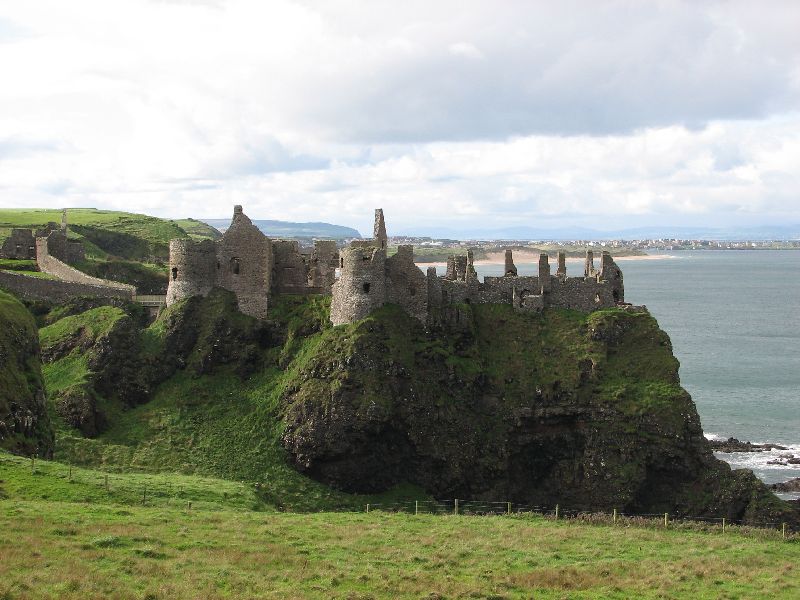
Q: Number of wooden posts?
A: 14